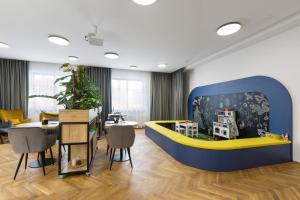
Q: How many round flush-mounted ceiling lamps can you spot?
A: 8